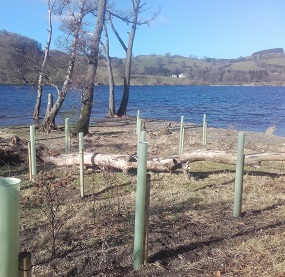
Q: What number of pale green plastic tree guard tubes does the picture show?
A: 11